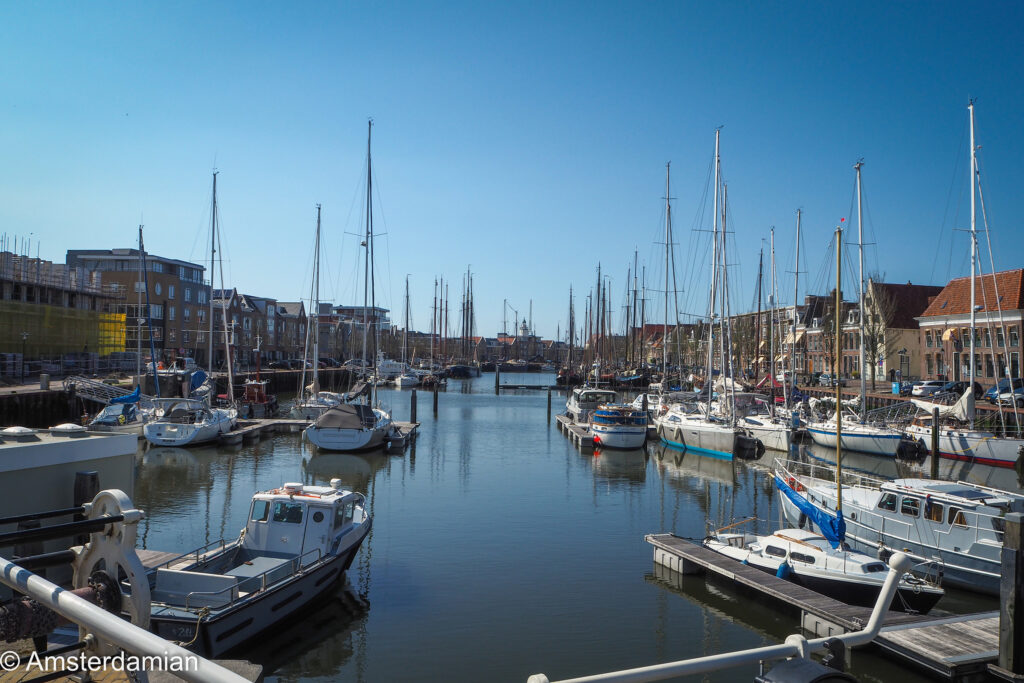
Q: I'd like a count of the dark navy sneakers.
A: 0